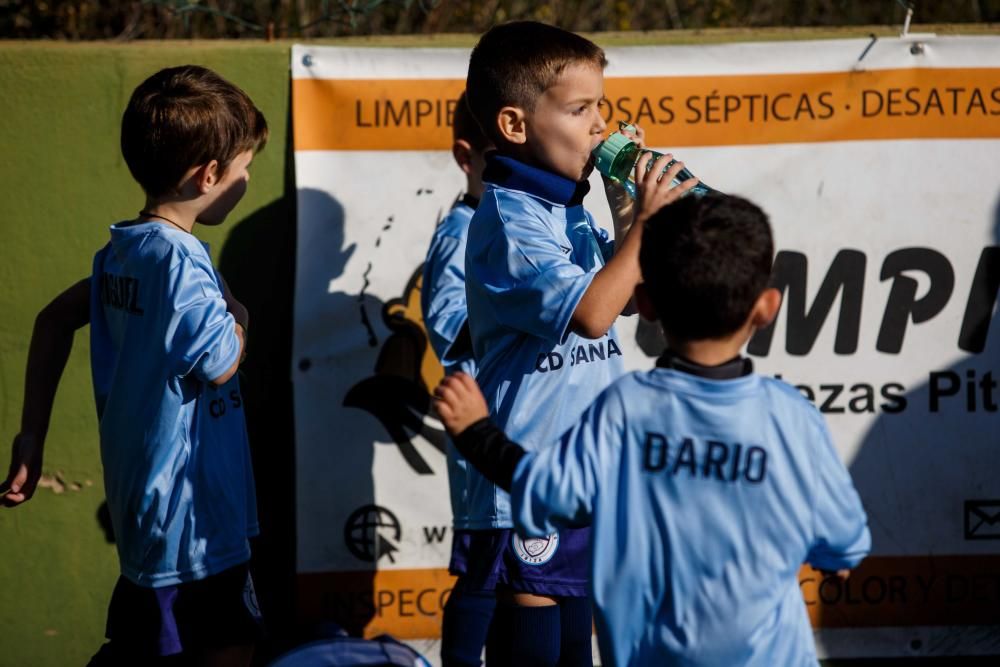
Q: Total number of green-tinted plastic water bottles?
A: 1